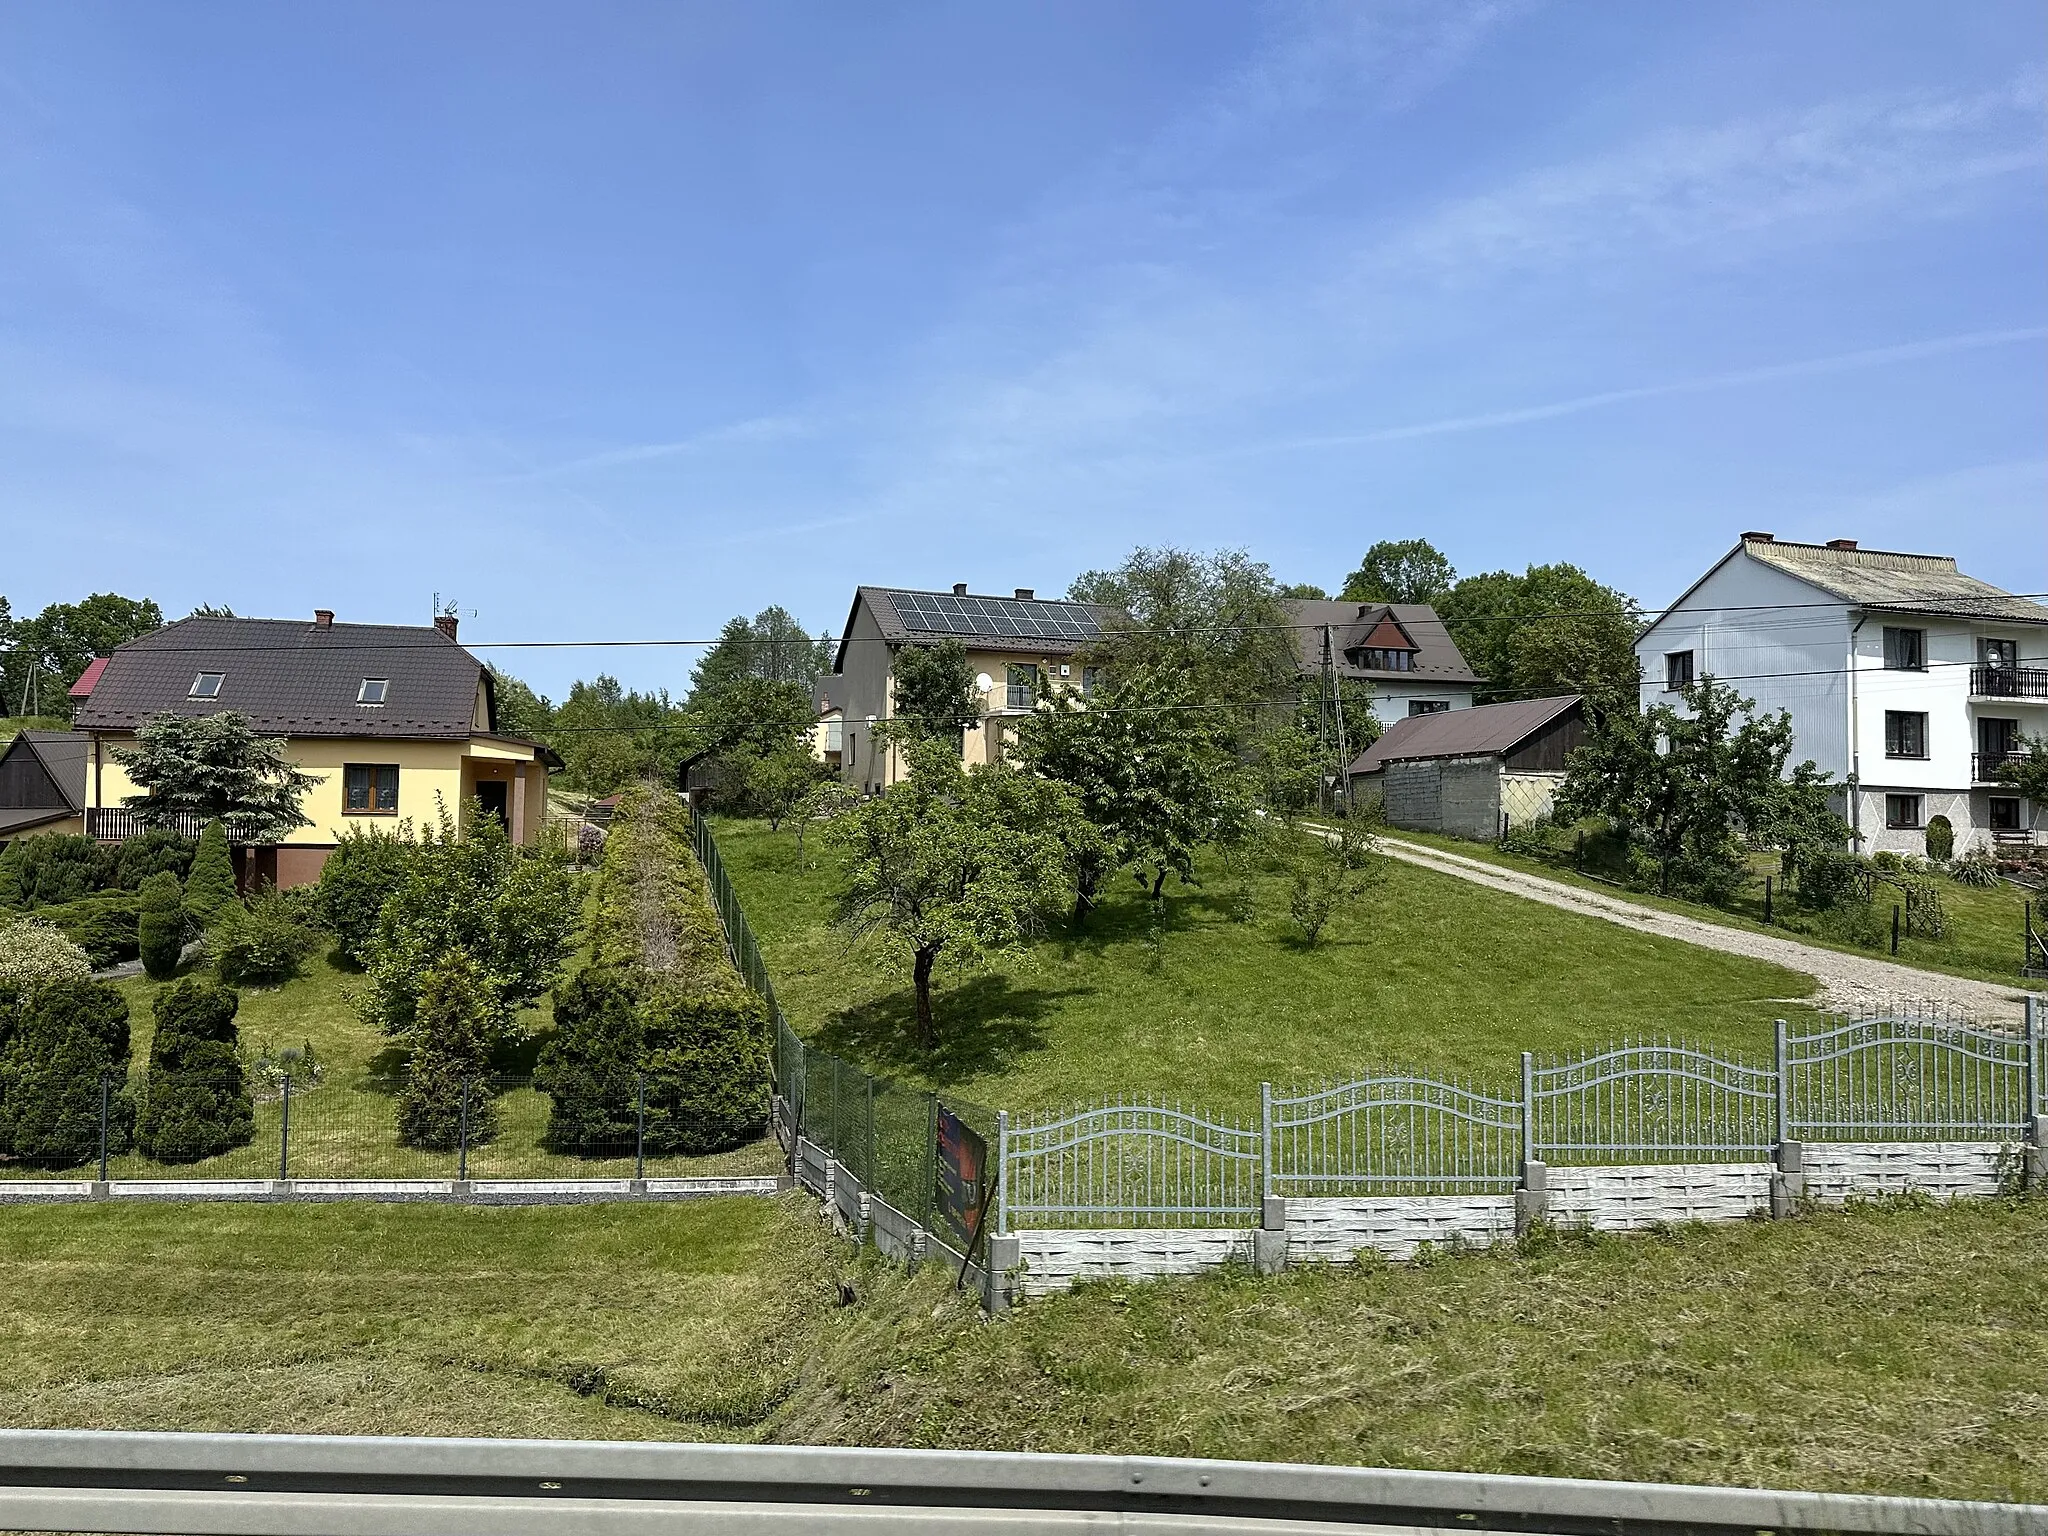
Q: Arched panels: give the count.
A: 4